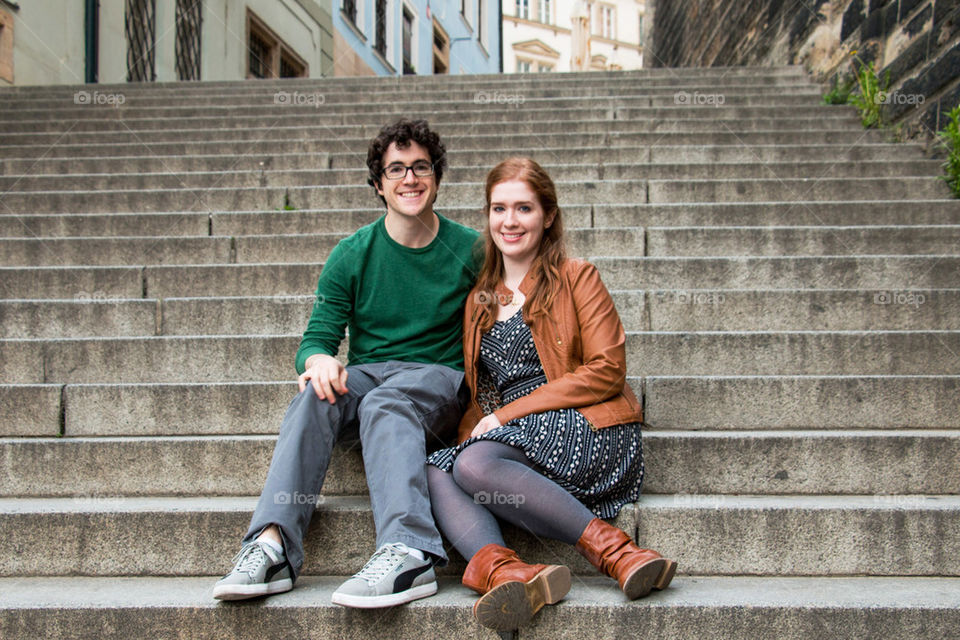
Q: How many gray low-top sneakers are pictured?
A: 2